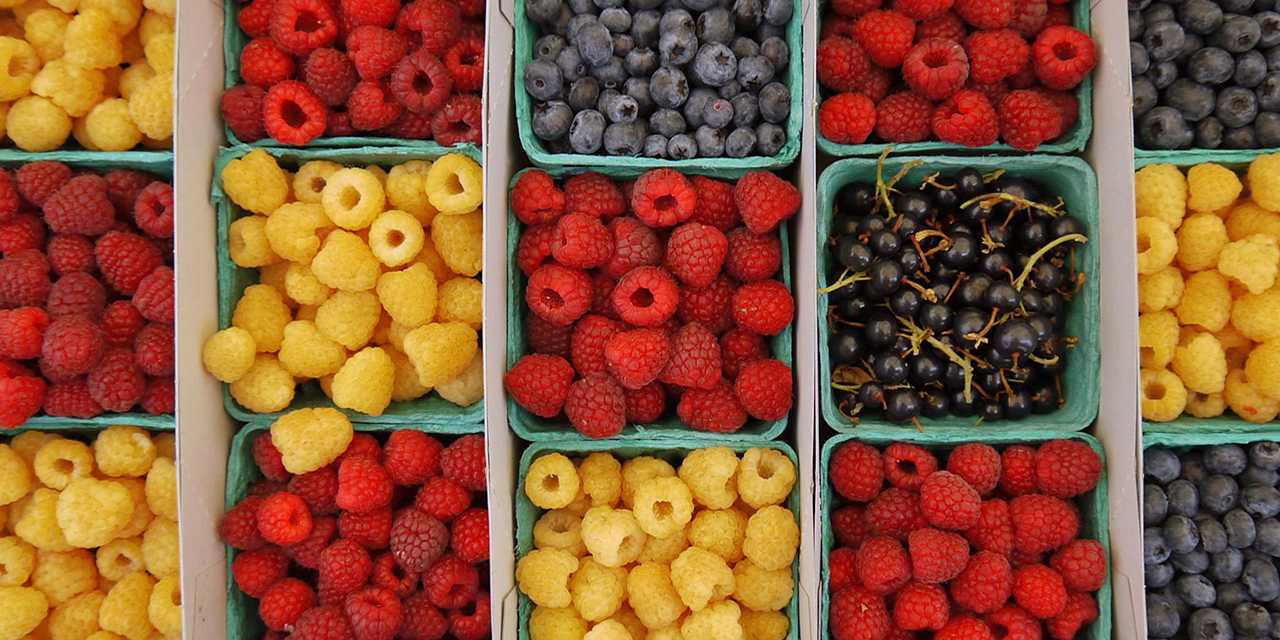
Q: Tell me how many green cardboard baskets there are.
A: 15